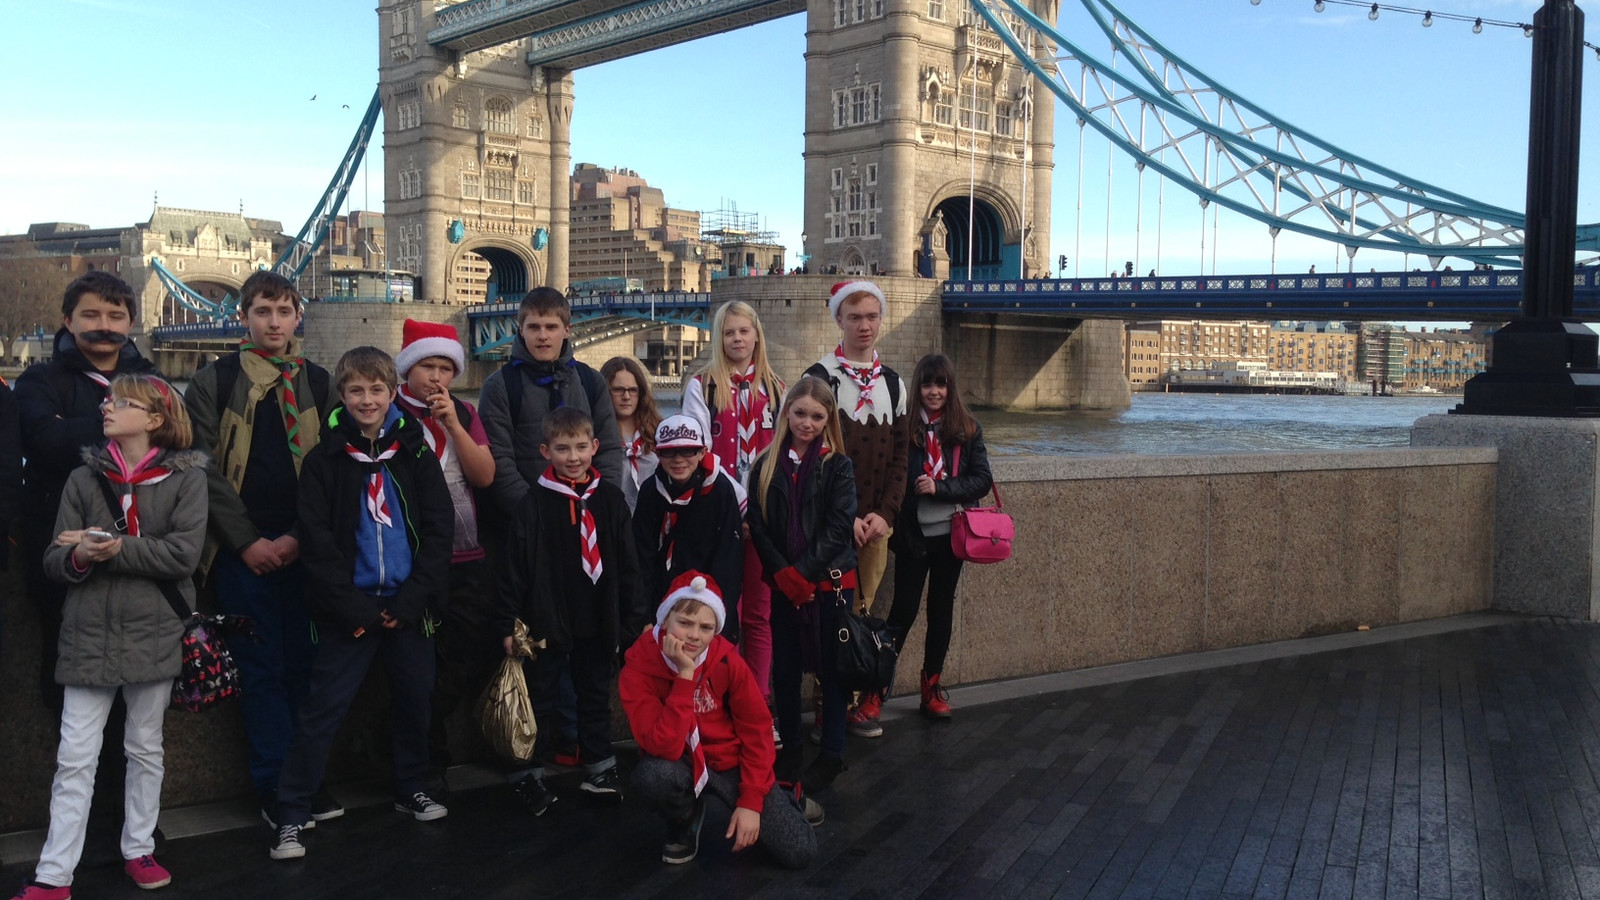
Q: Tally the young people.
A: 14